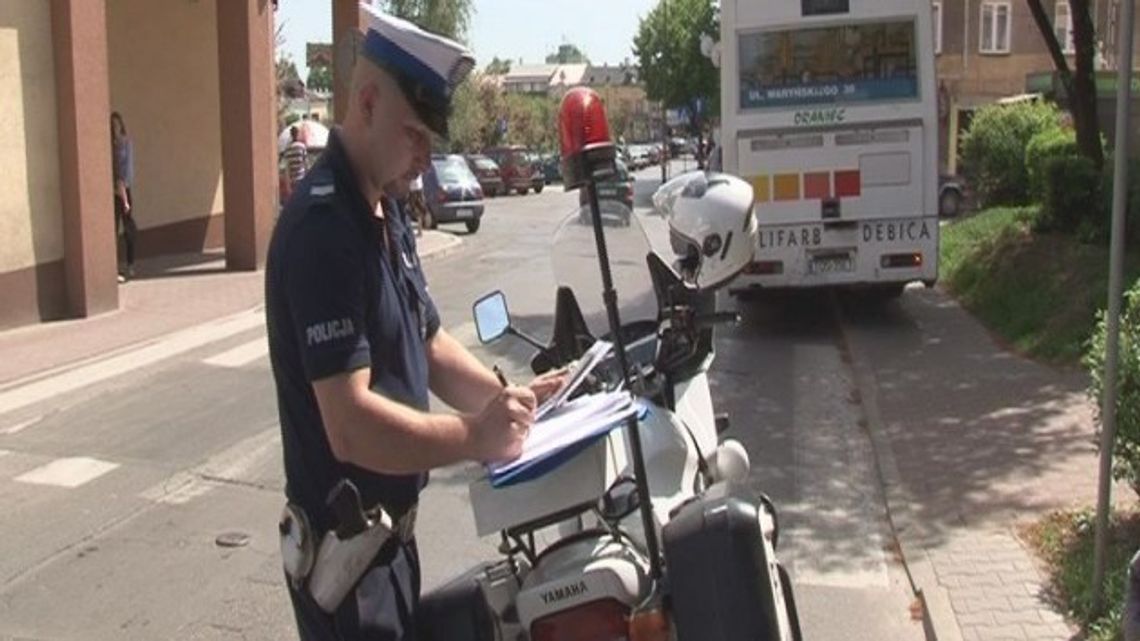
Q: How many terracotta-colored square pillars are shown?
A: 3